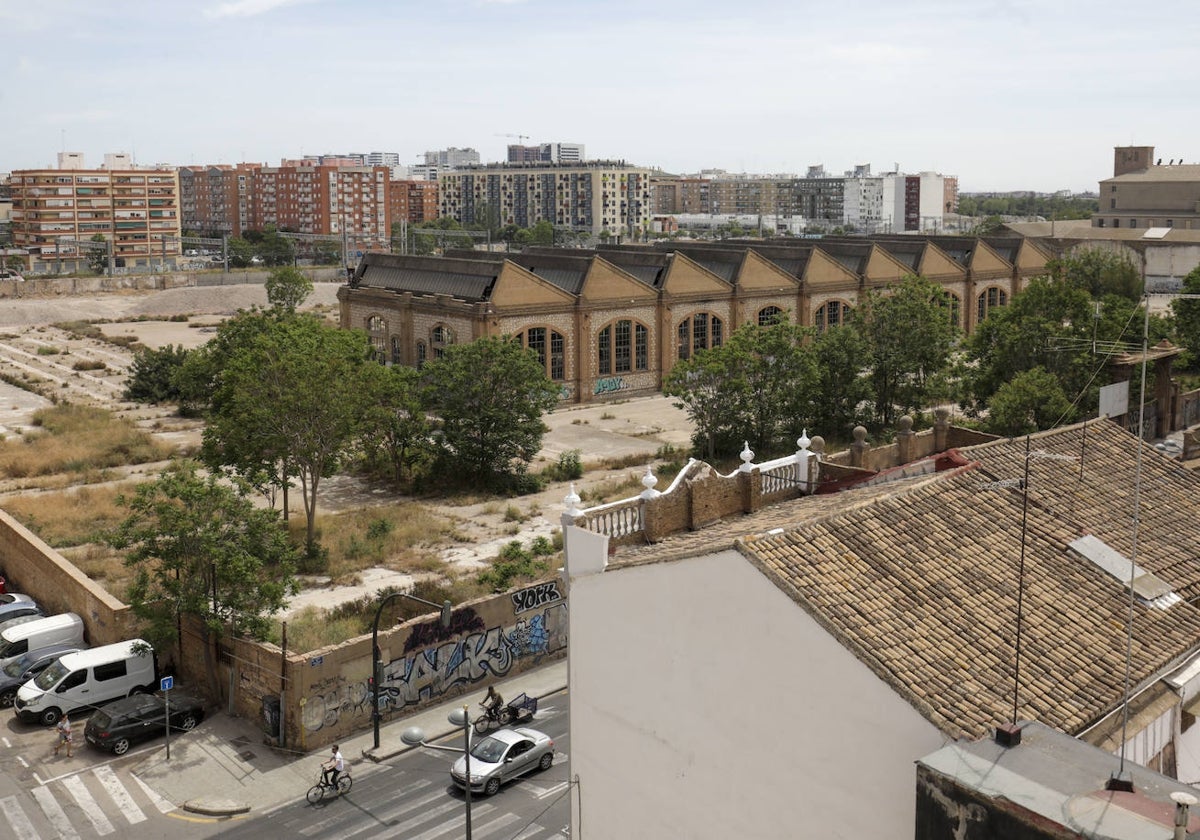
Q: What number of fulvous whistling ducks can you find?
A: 0